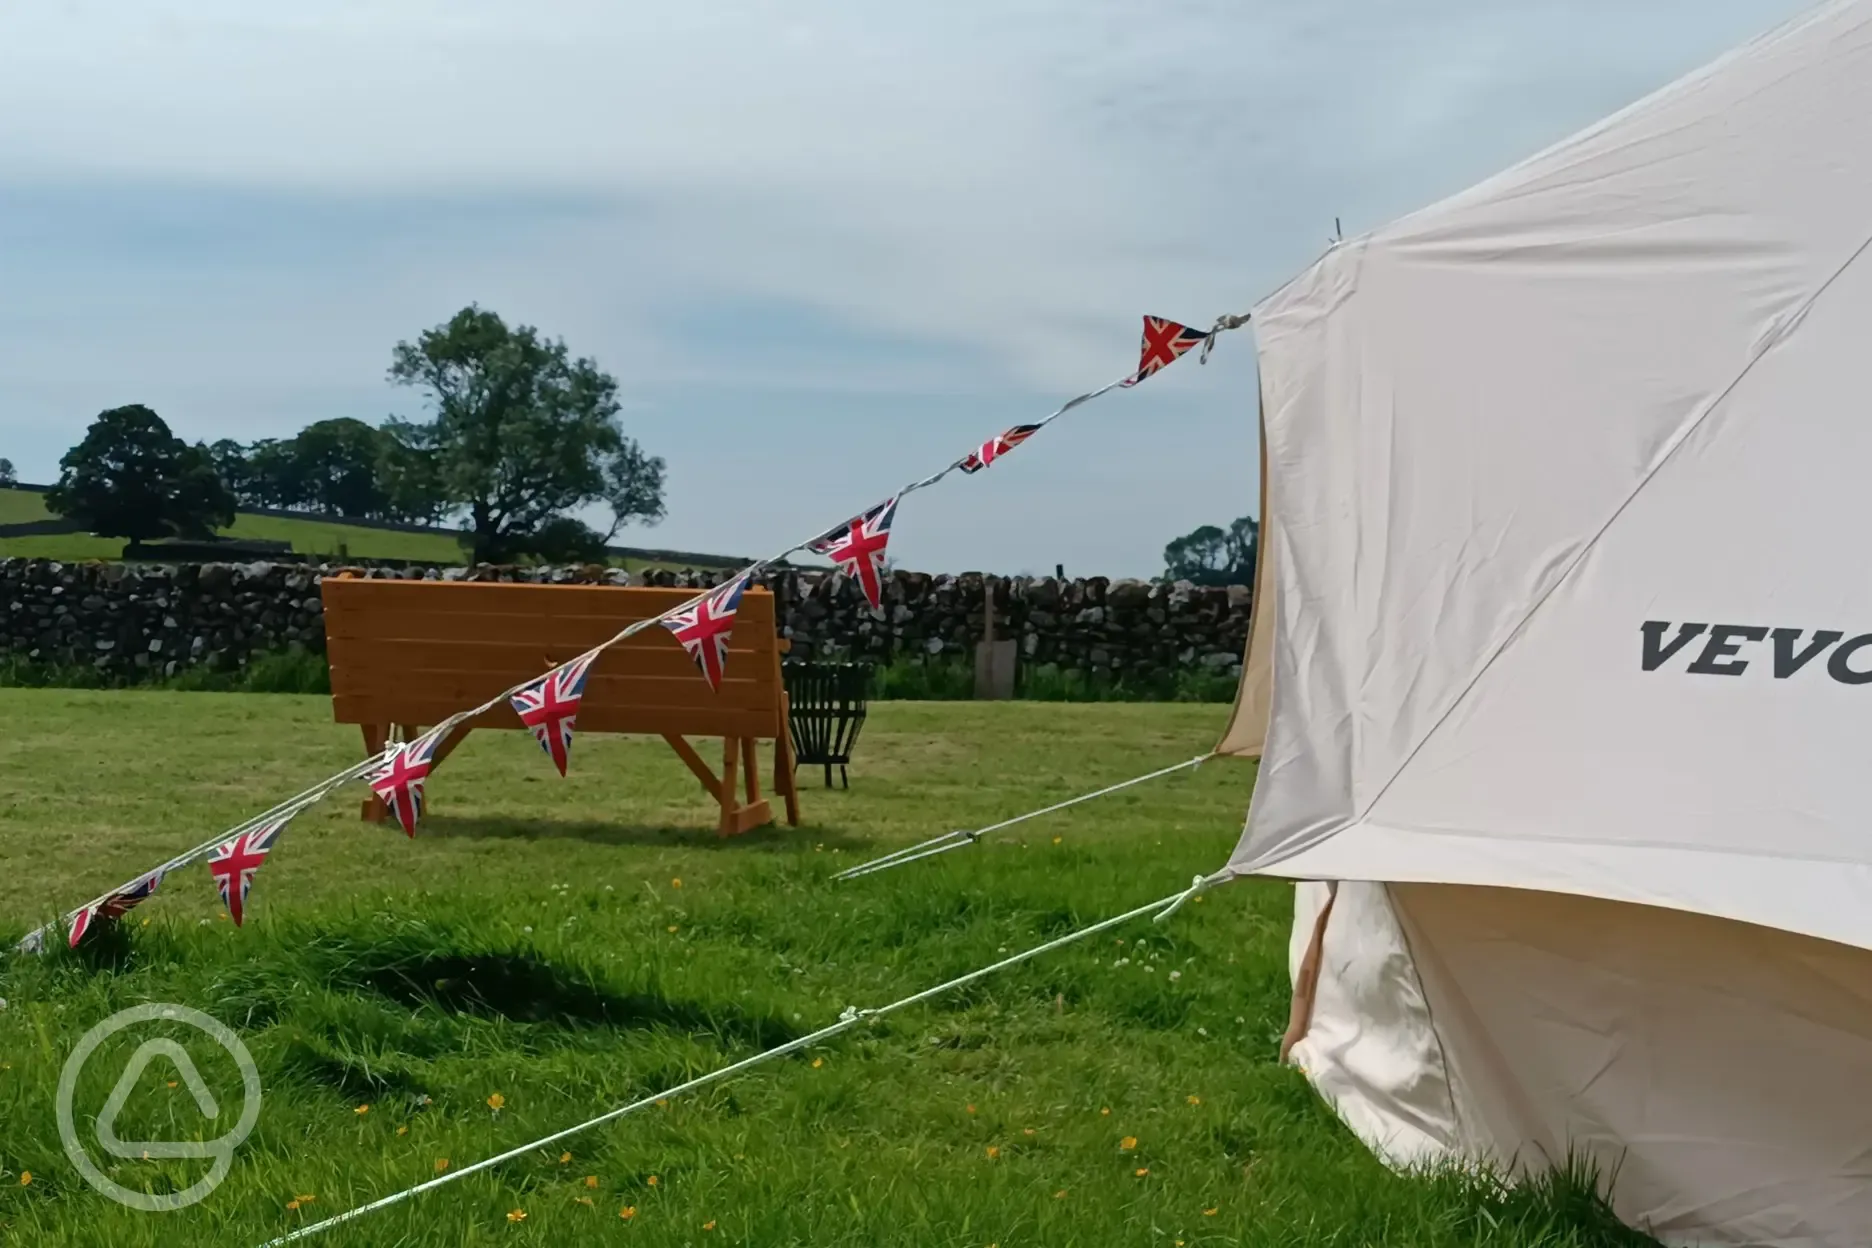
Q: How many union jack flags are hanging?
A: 8